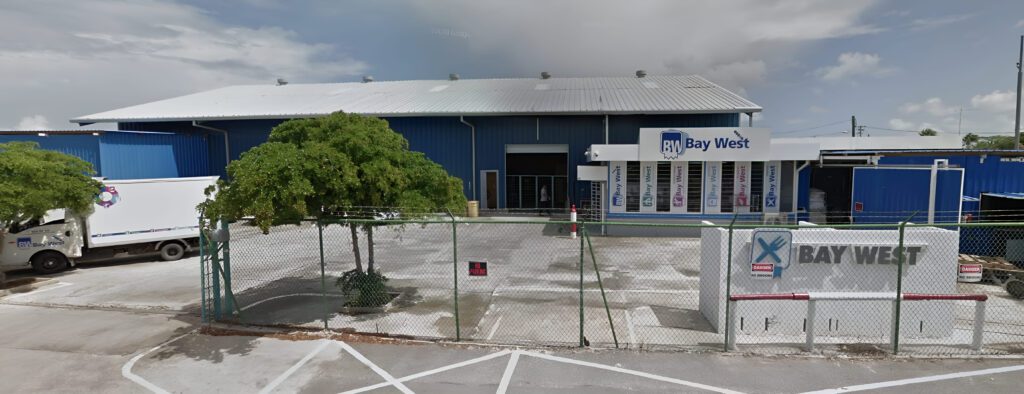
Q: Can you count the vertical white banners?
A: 6